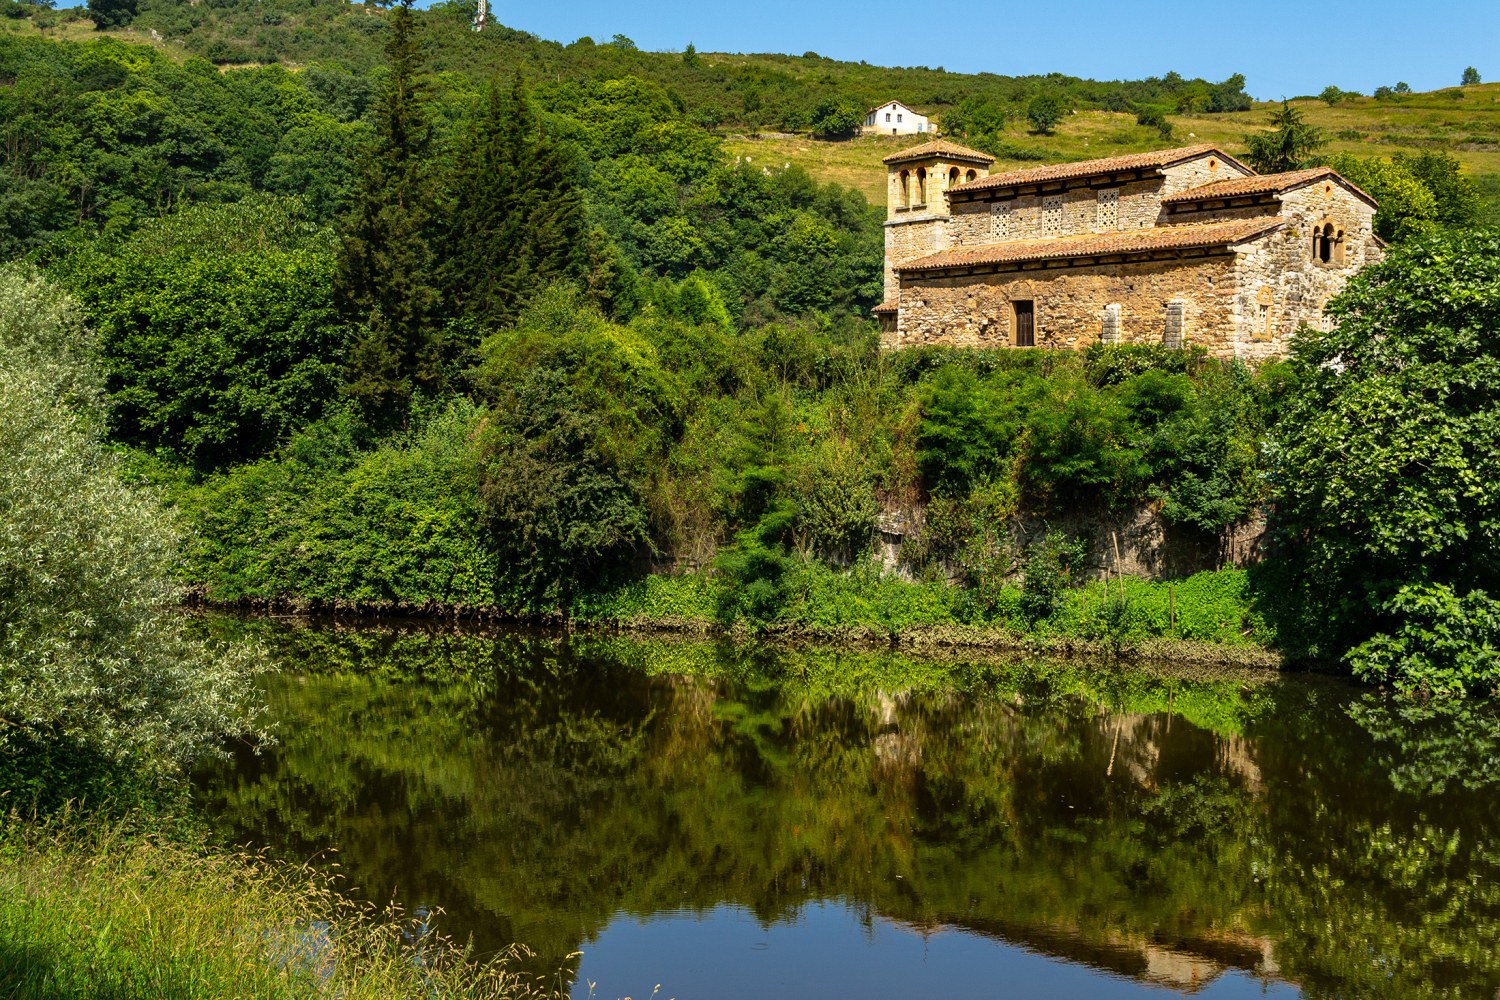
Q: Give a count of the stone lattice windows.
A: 3